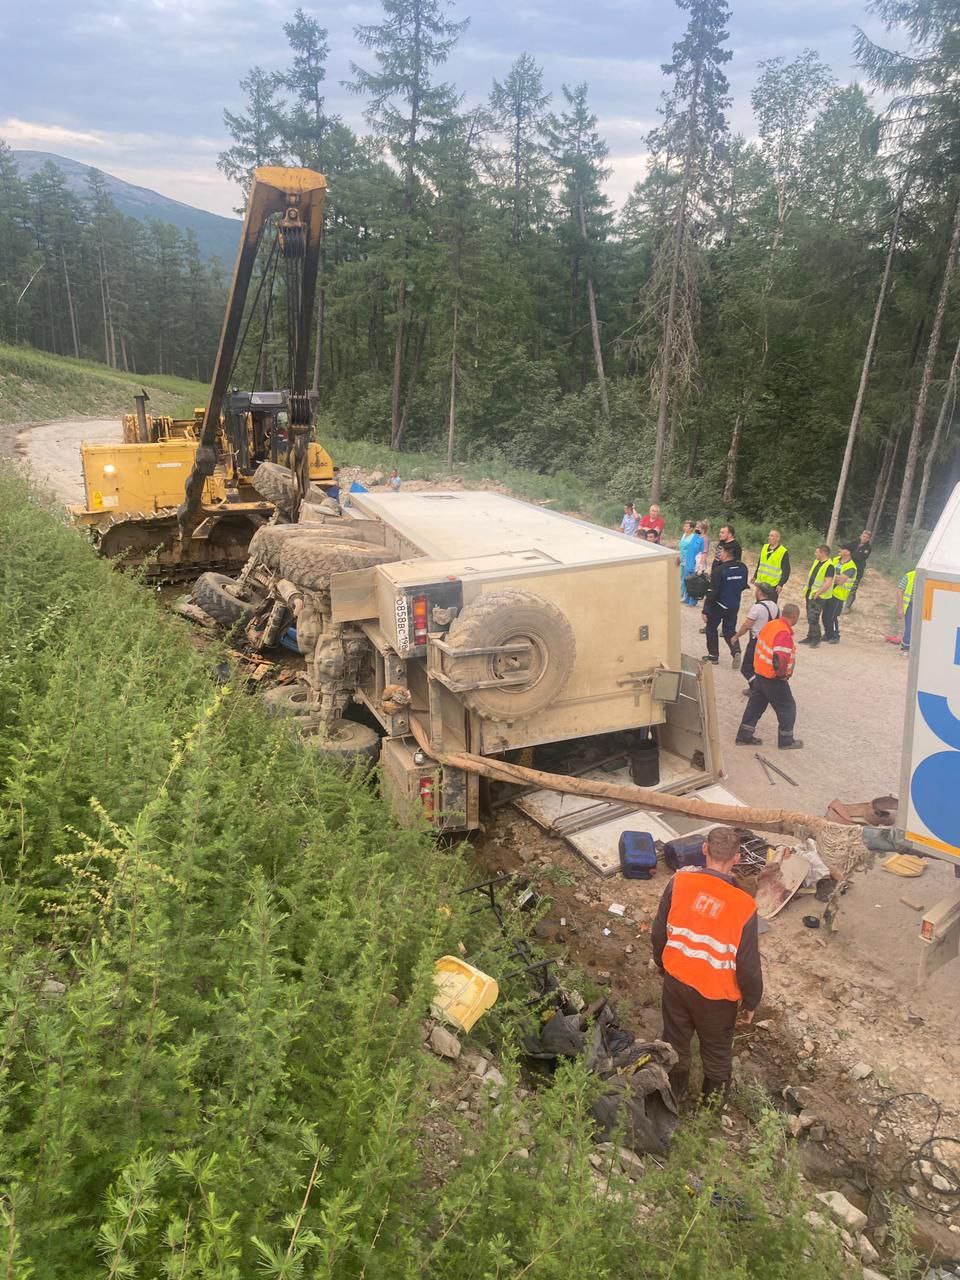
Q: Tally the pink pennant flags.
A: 0